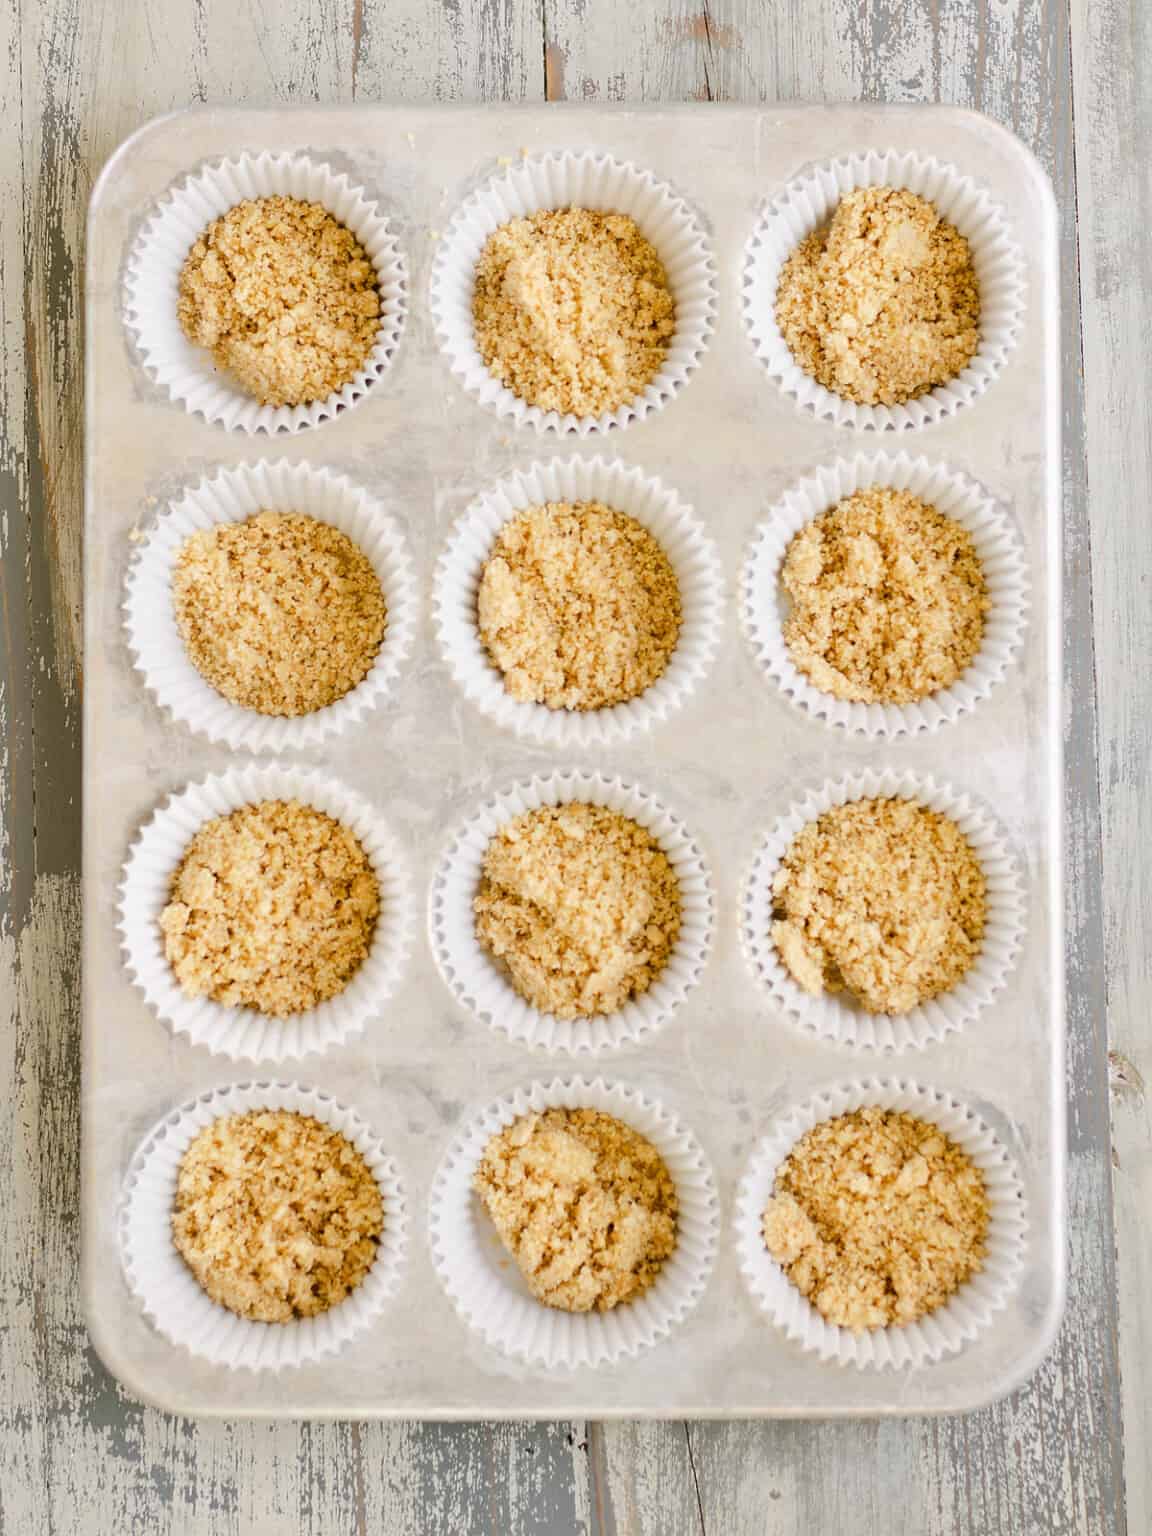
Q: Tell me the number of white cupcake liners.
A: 12